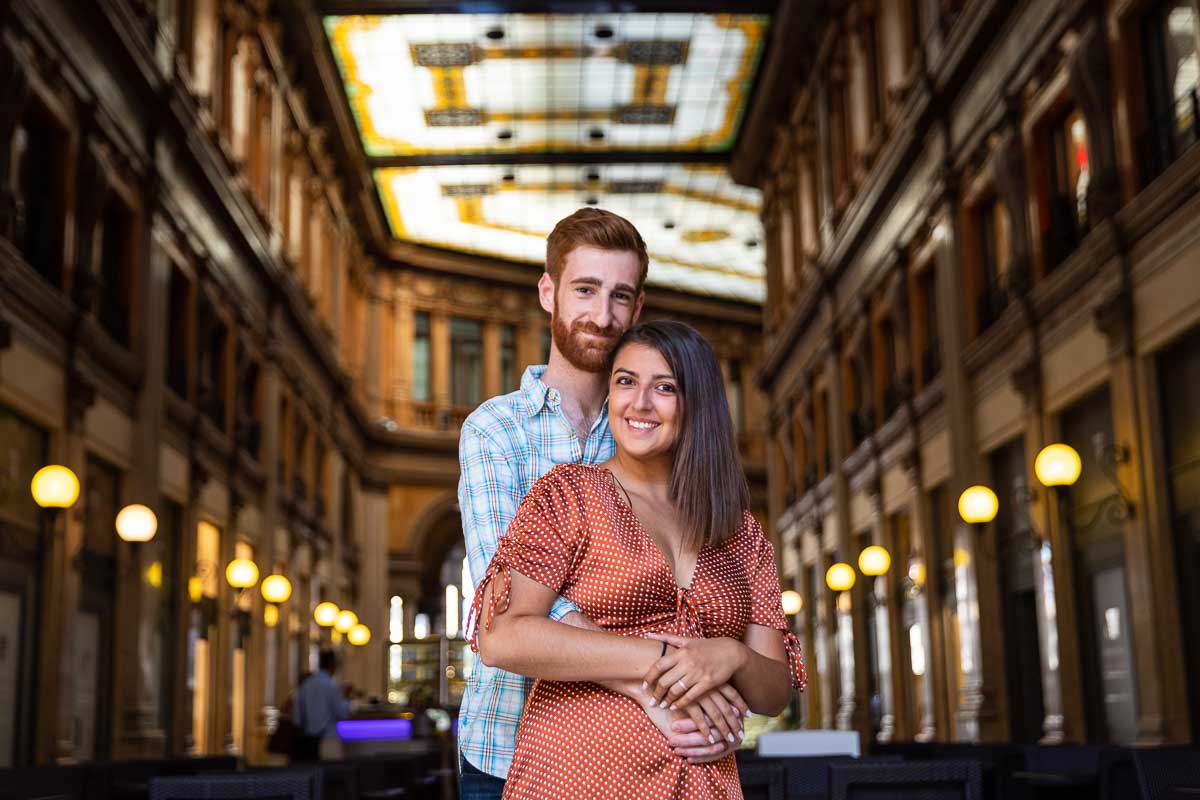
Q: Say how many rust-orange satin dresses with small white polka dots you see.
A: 1